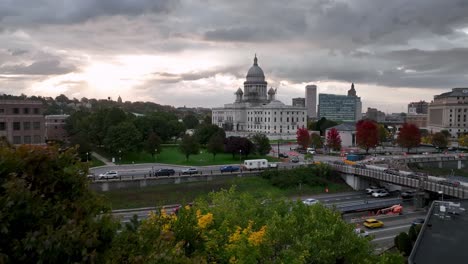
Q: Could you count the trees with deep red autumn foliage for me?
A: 4